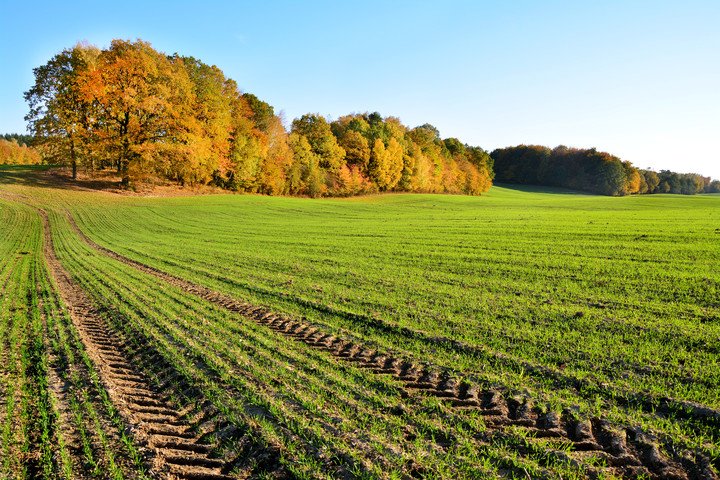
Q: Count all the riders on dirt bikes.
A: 0